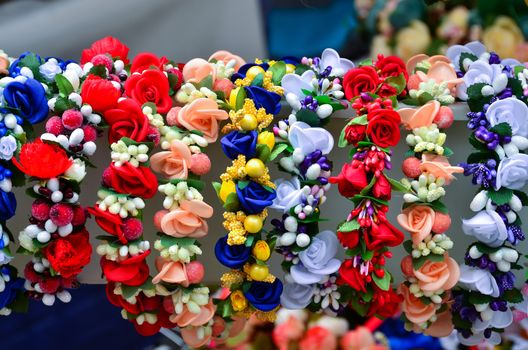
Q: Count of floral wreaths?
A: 9